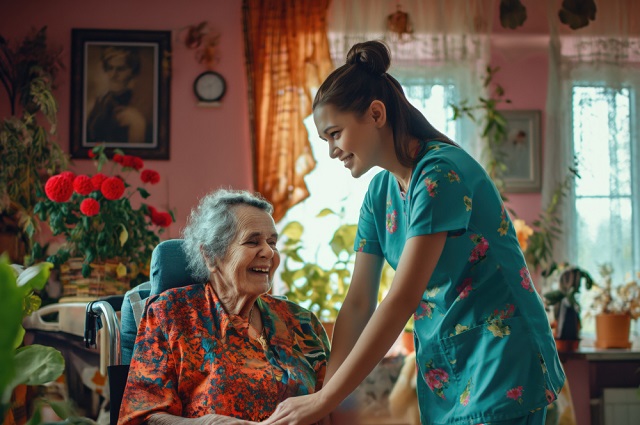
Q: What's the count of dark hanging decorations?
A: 2